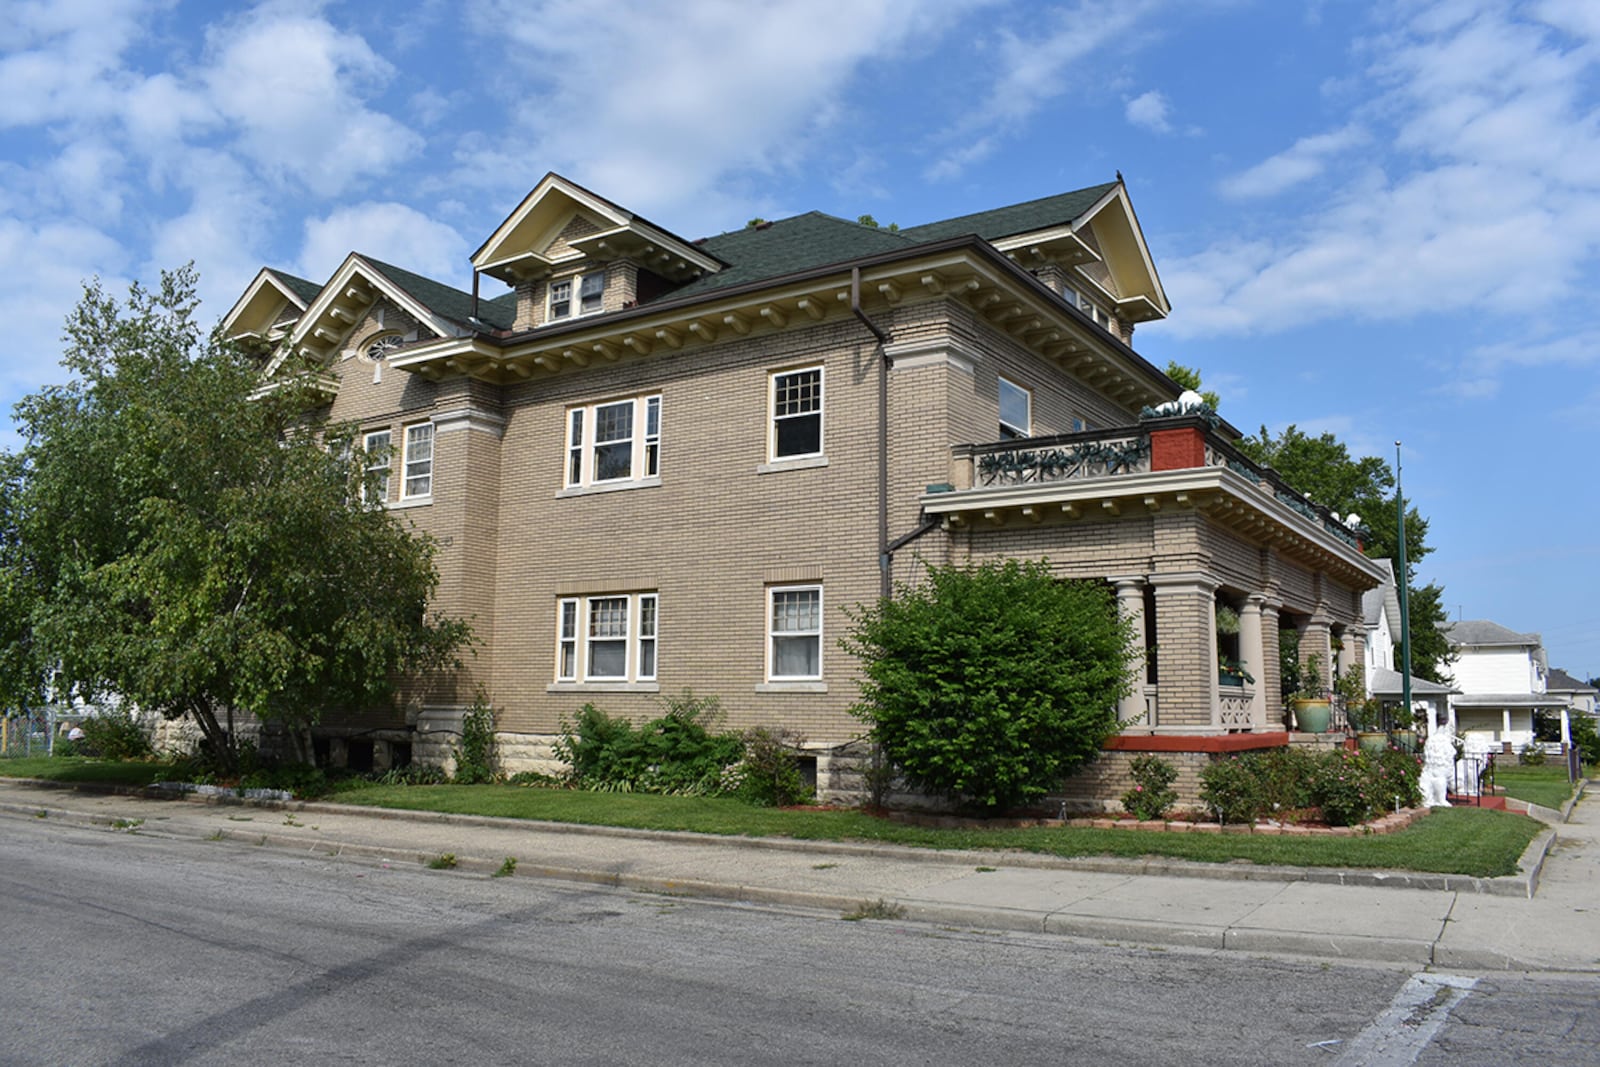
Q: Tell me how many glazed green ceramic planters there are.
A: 4